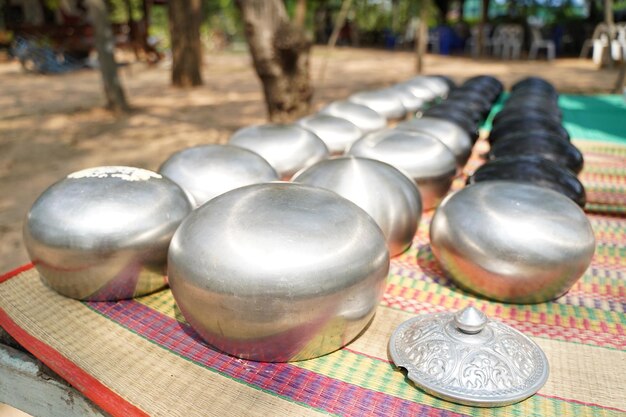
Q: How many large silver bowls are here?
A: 14